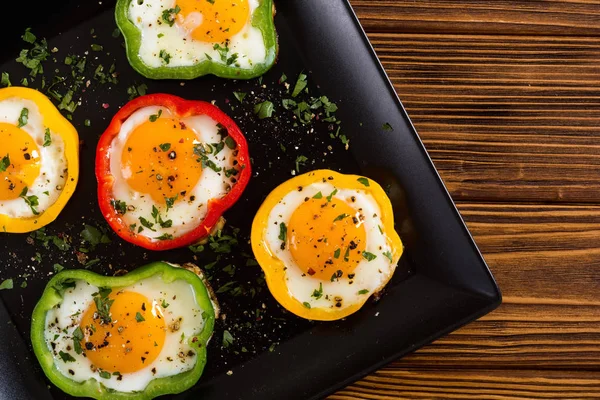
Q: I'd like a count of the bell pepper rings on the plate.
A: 5